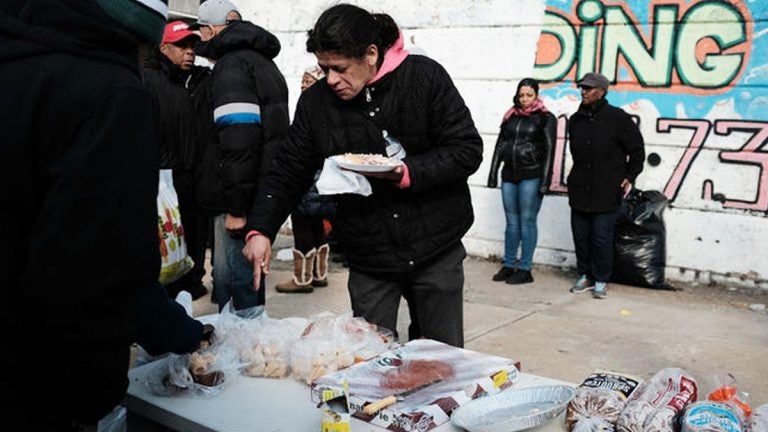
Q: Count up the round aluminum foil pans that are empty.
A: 1